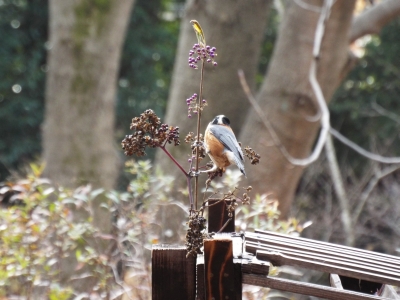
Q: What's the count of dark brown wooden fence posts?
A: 3